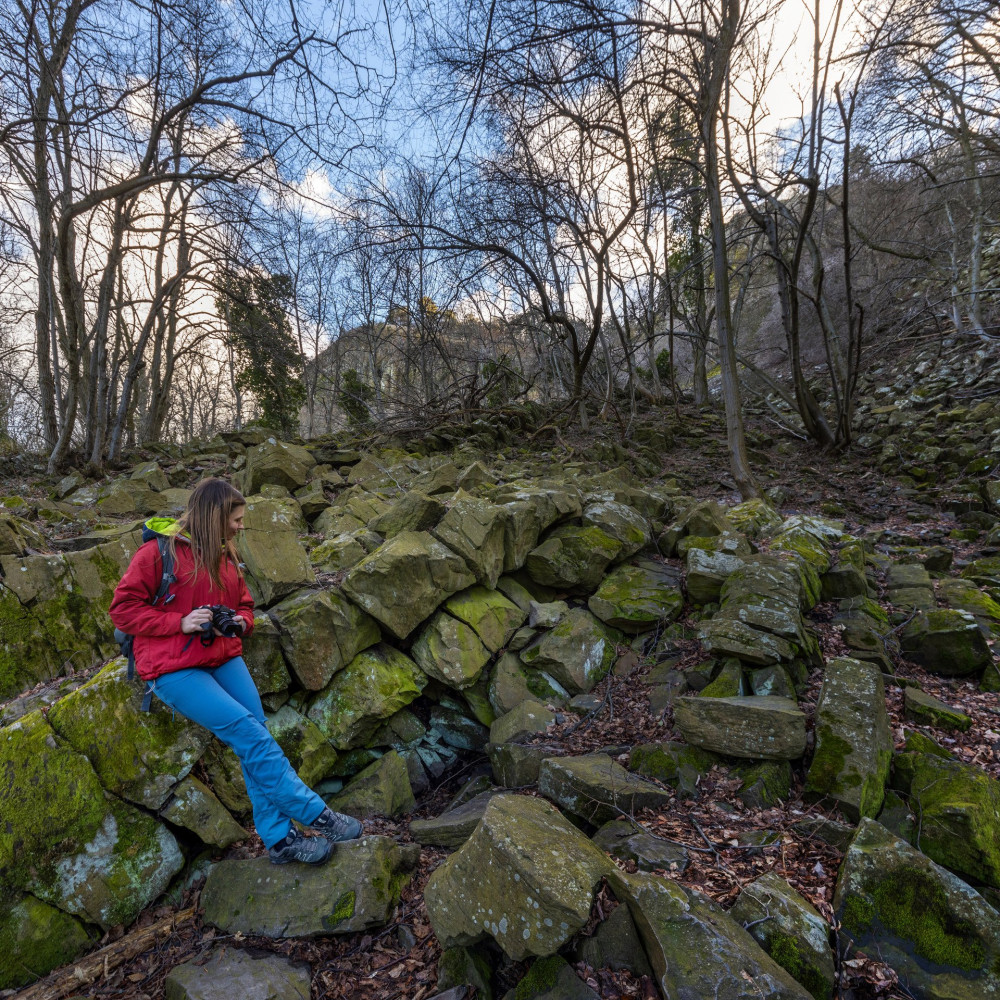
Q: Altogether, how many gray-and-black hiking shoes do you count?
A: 2